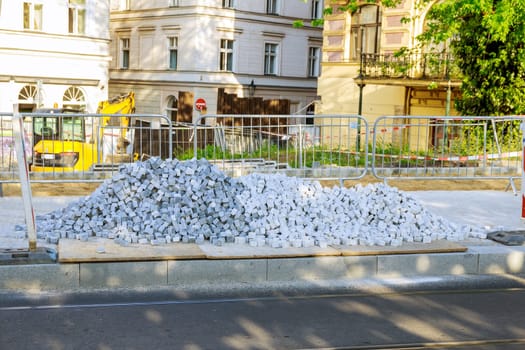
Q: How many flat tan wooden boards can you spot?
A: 3